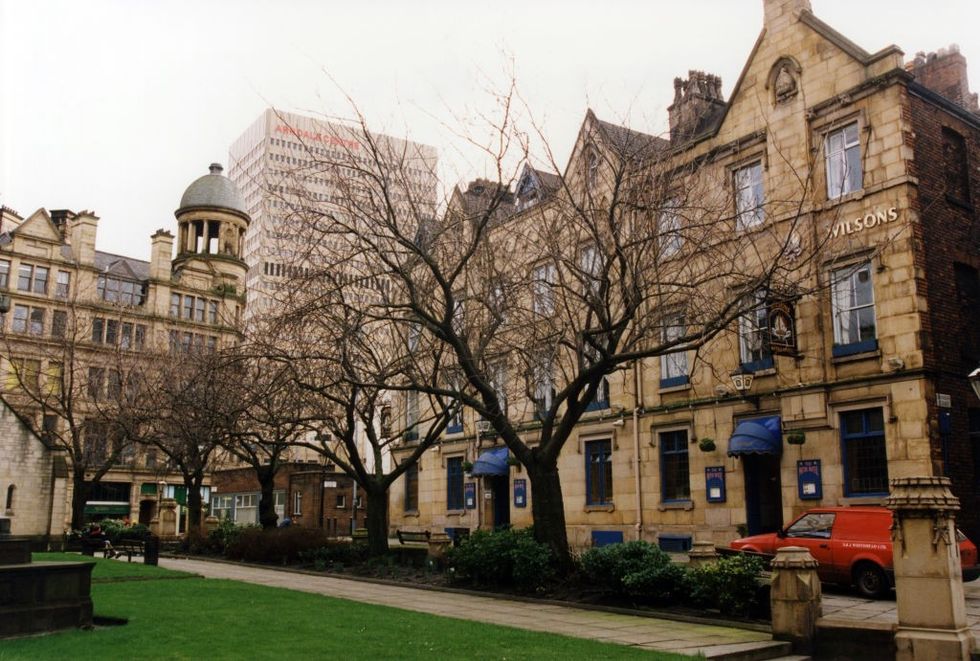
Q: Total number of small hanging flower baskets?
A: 4